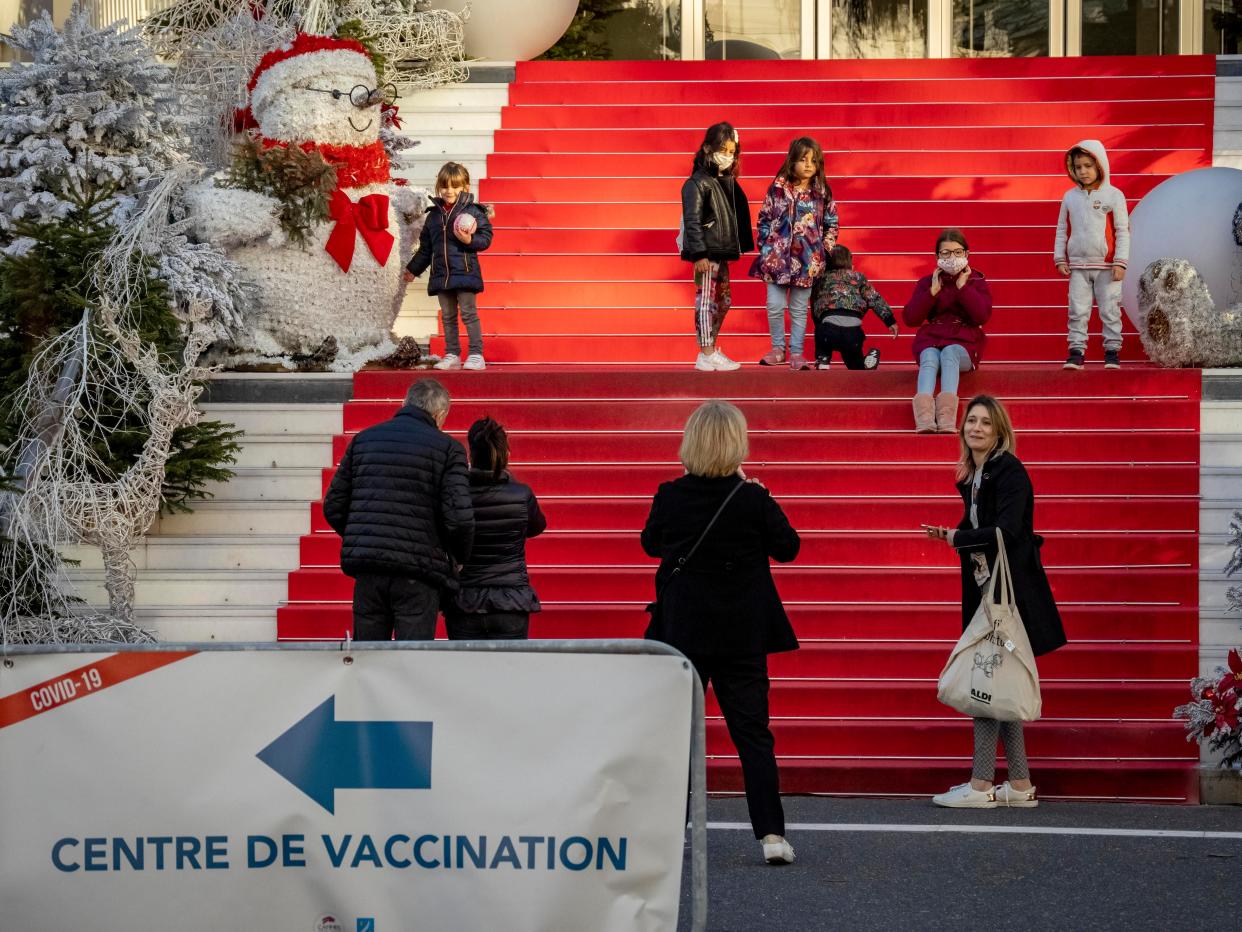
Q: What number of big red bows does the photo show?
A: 1